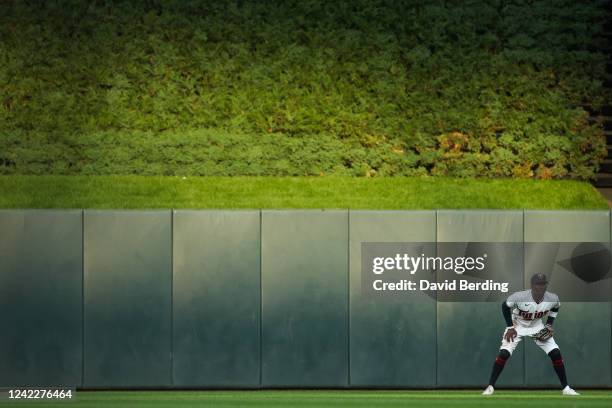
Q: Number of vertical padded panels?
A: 7